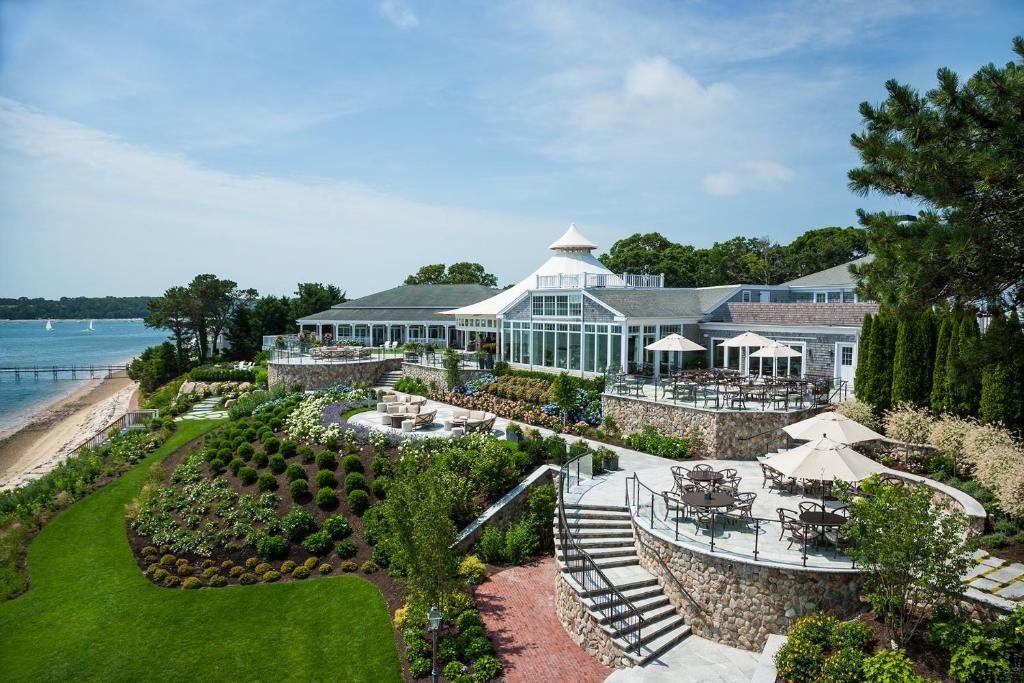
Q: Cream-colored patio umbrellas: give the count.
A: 5